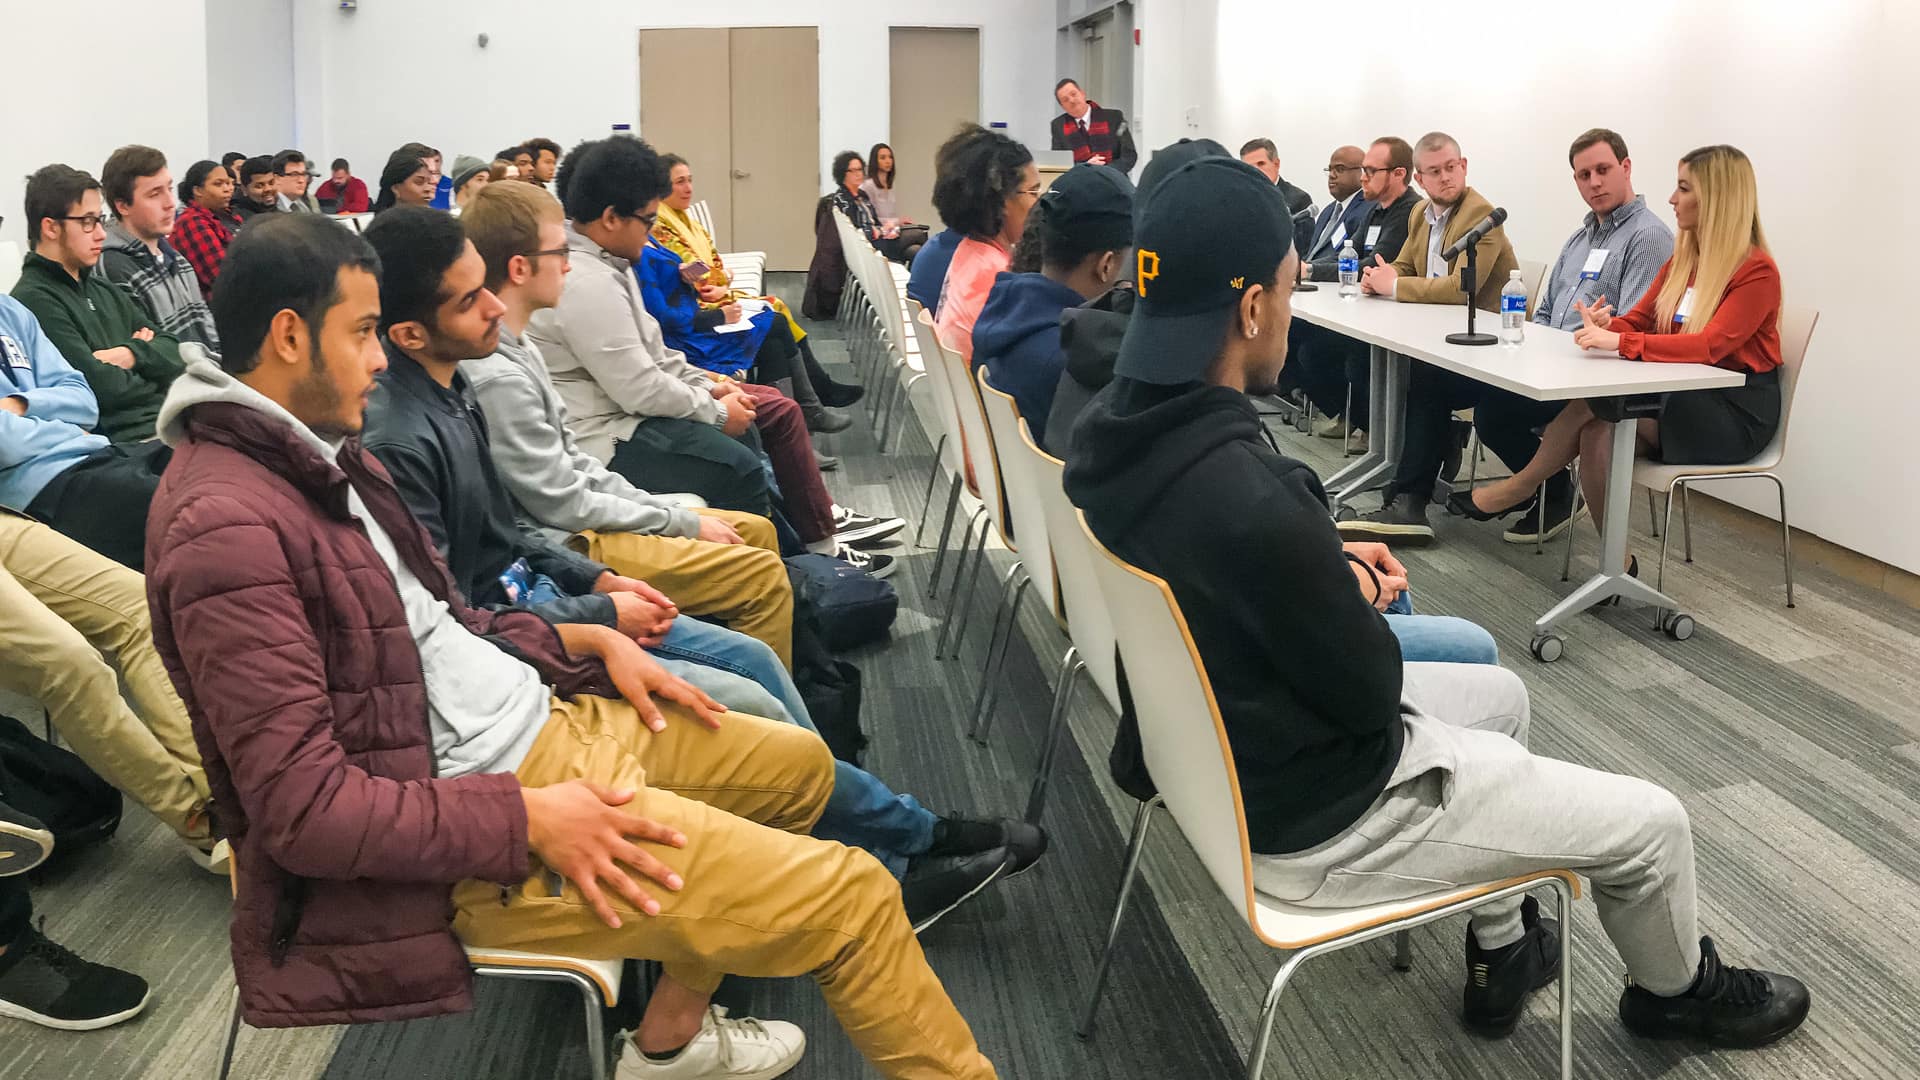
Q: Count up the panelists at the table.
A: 6